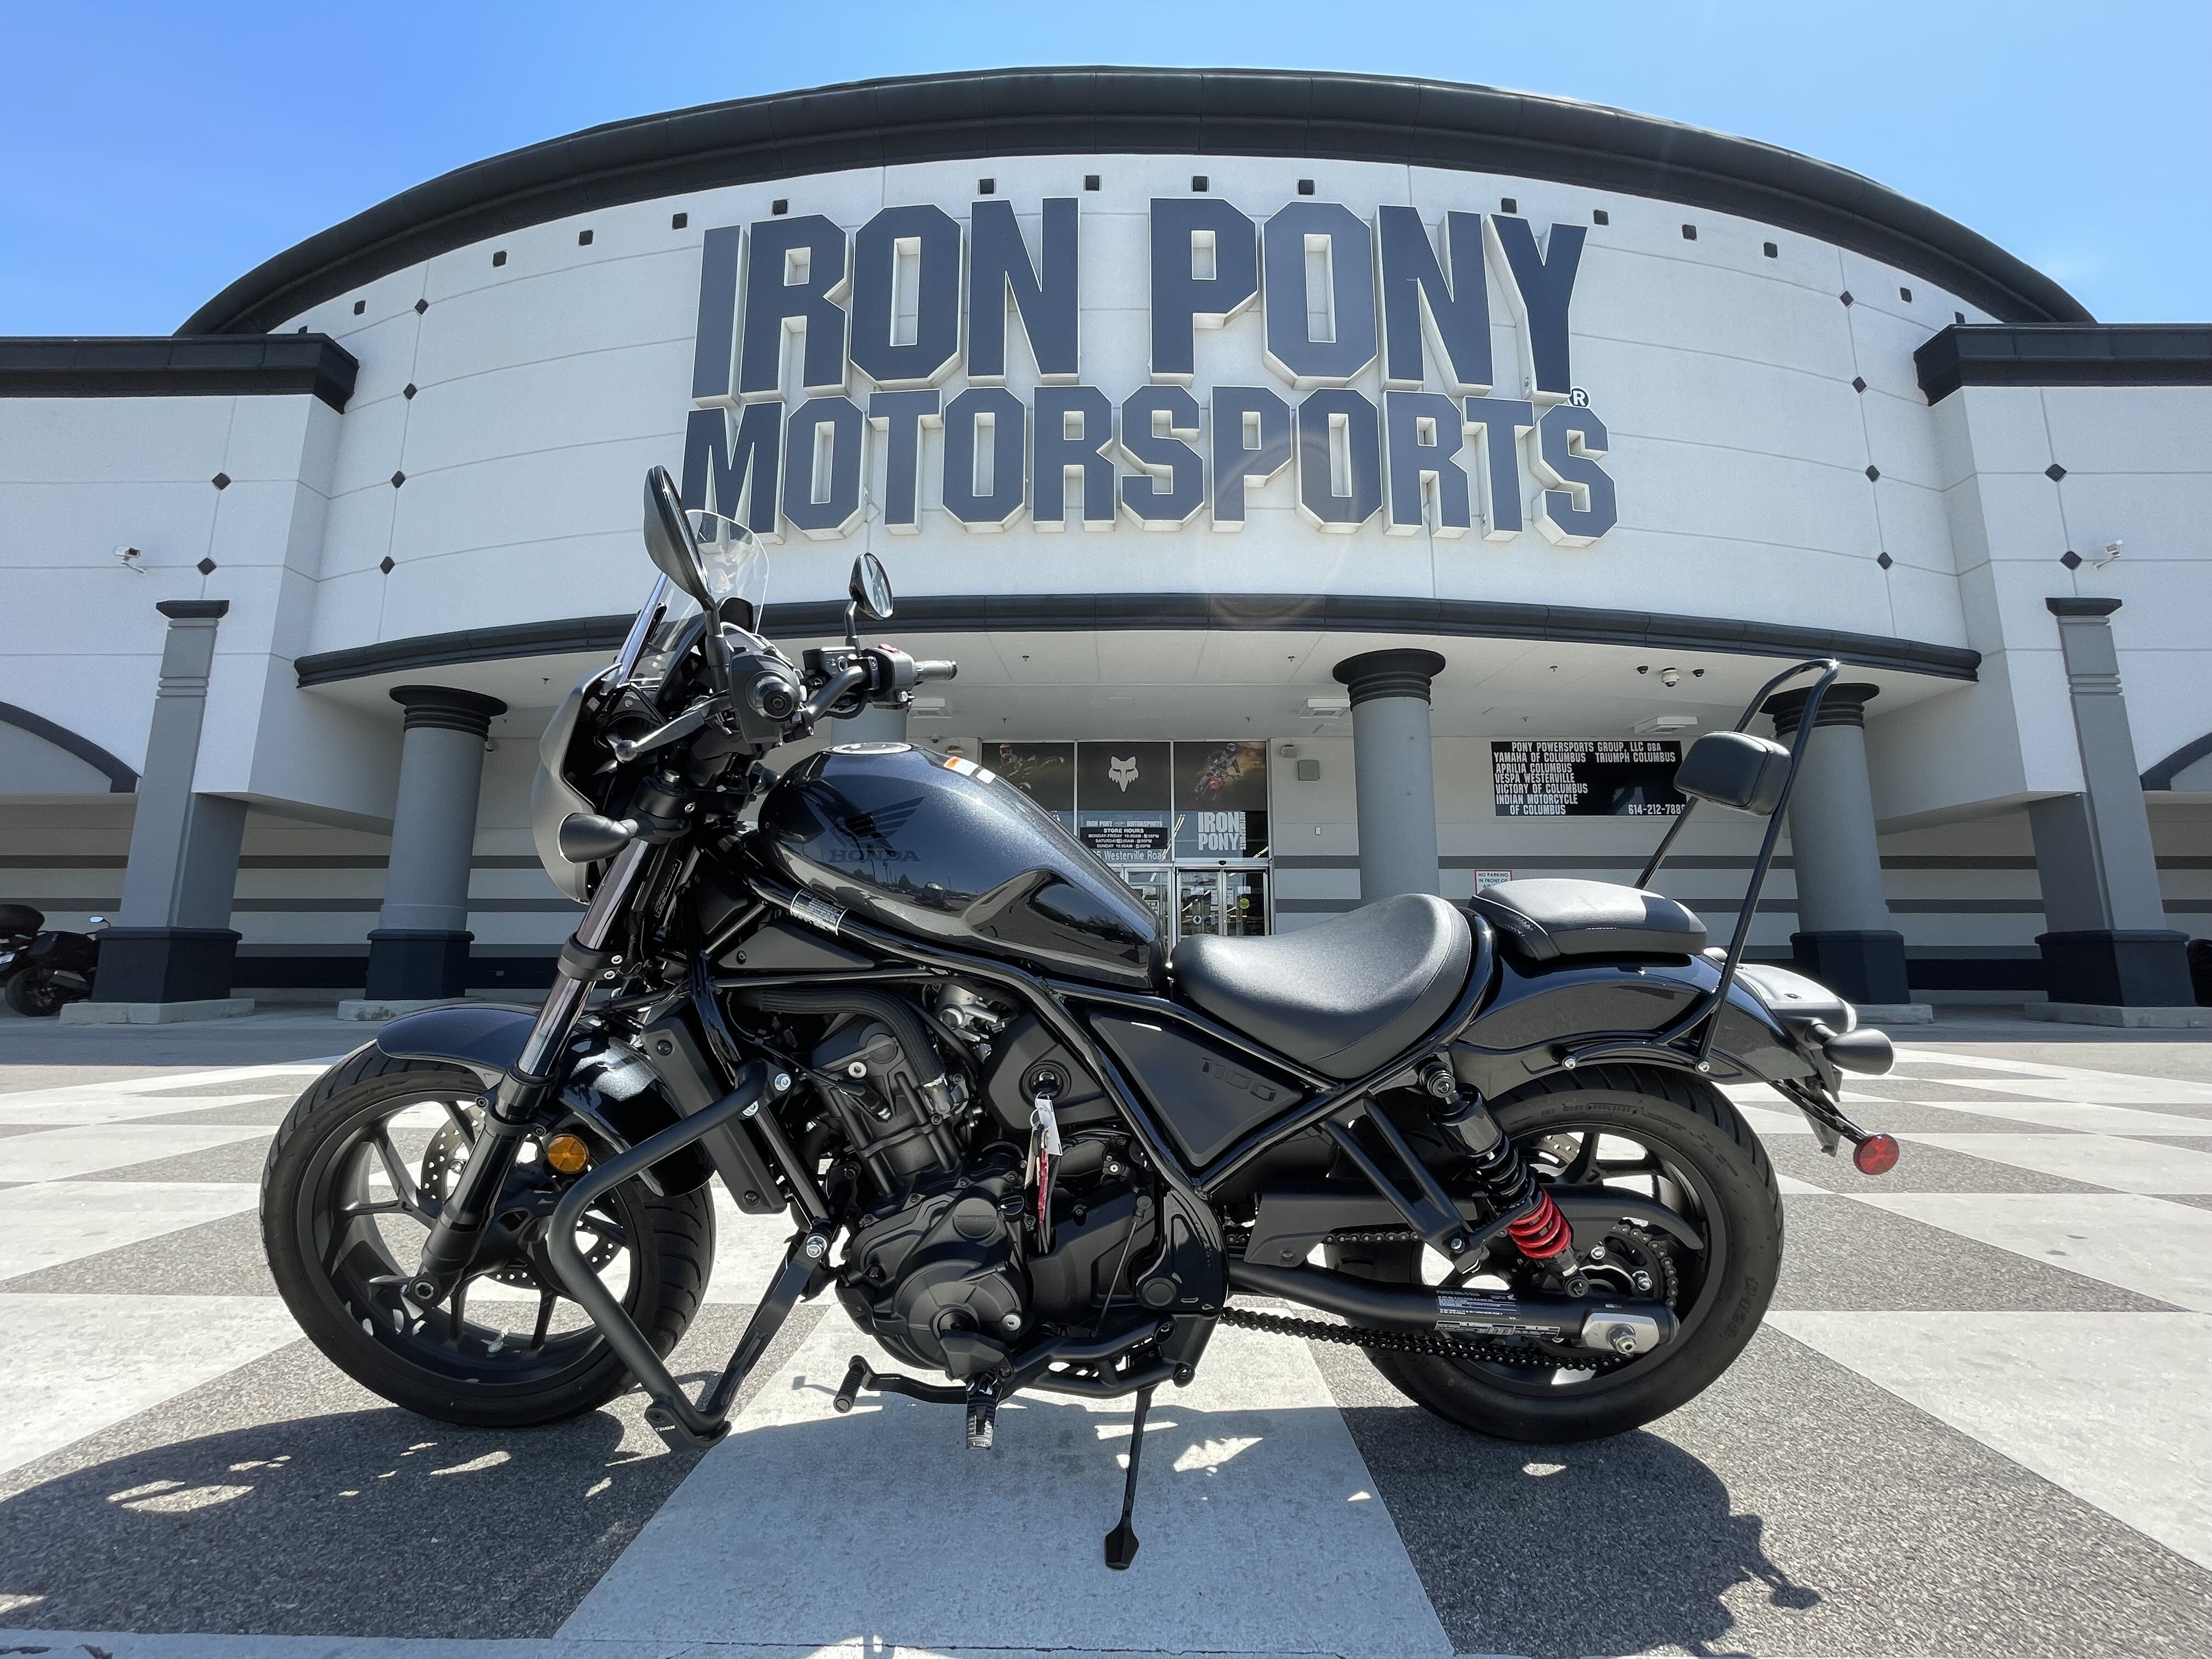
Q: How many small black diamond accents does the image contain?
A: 12